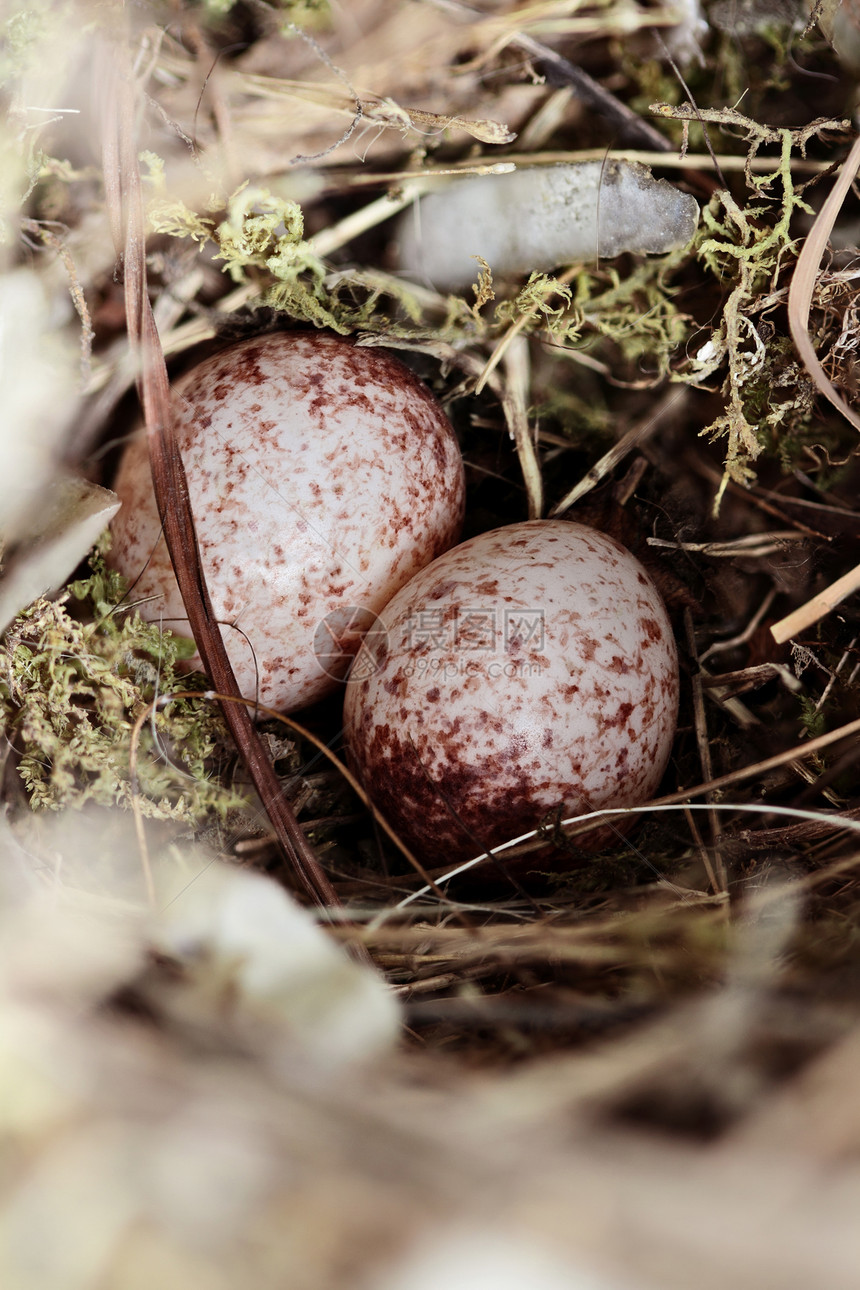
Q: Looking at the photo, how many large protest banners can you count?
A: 0